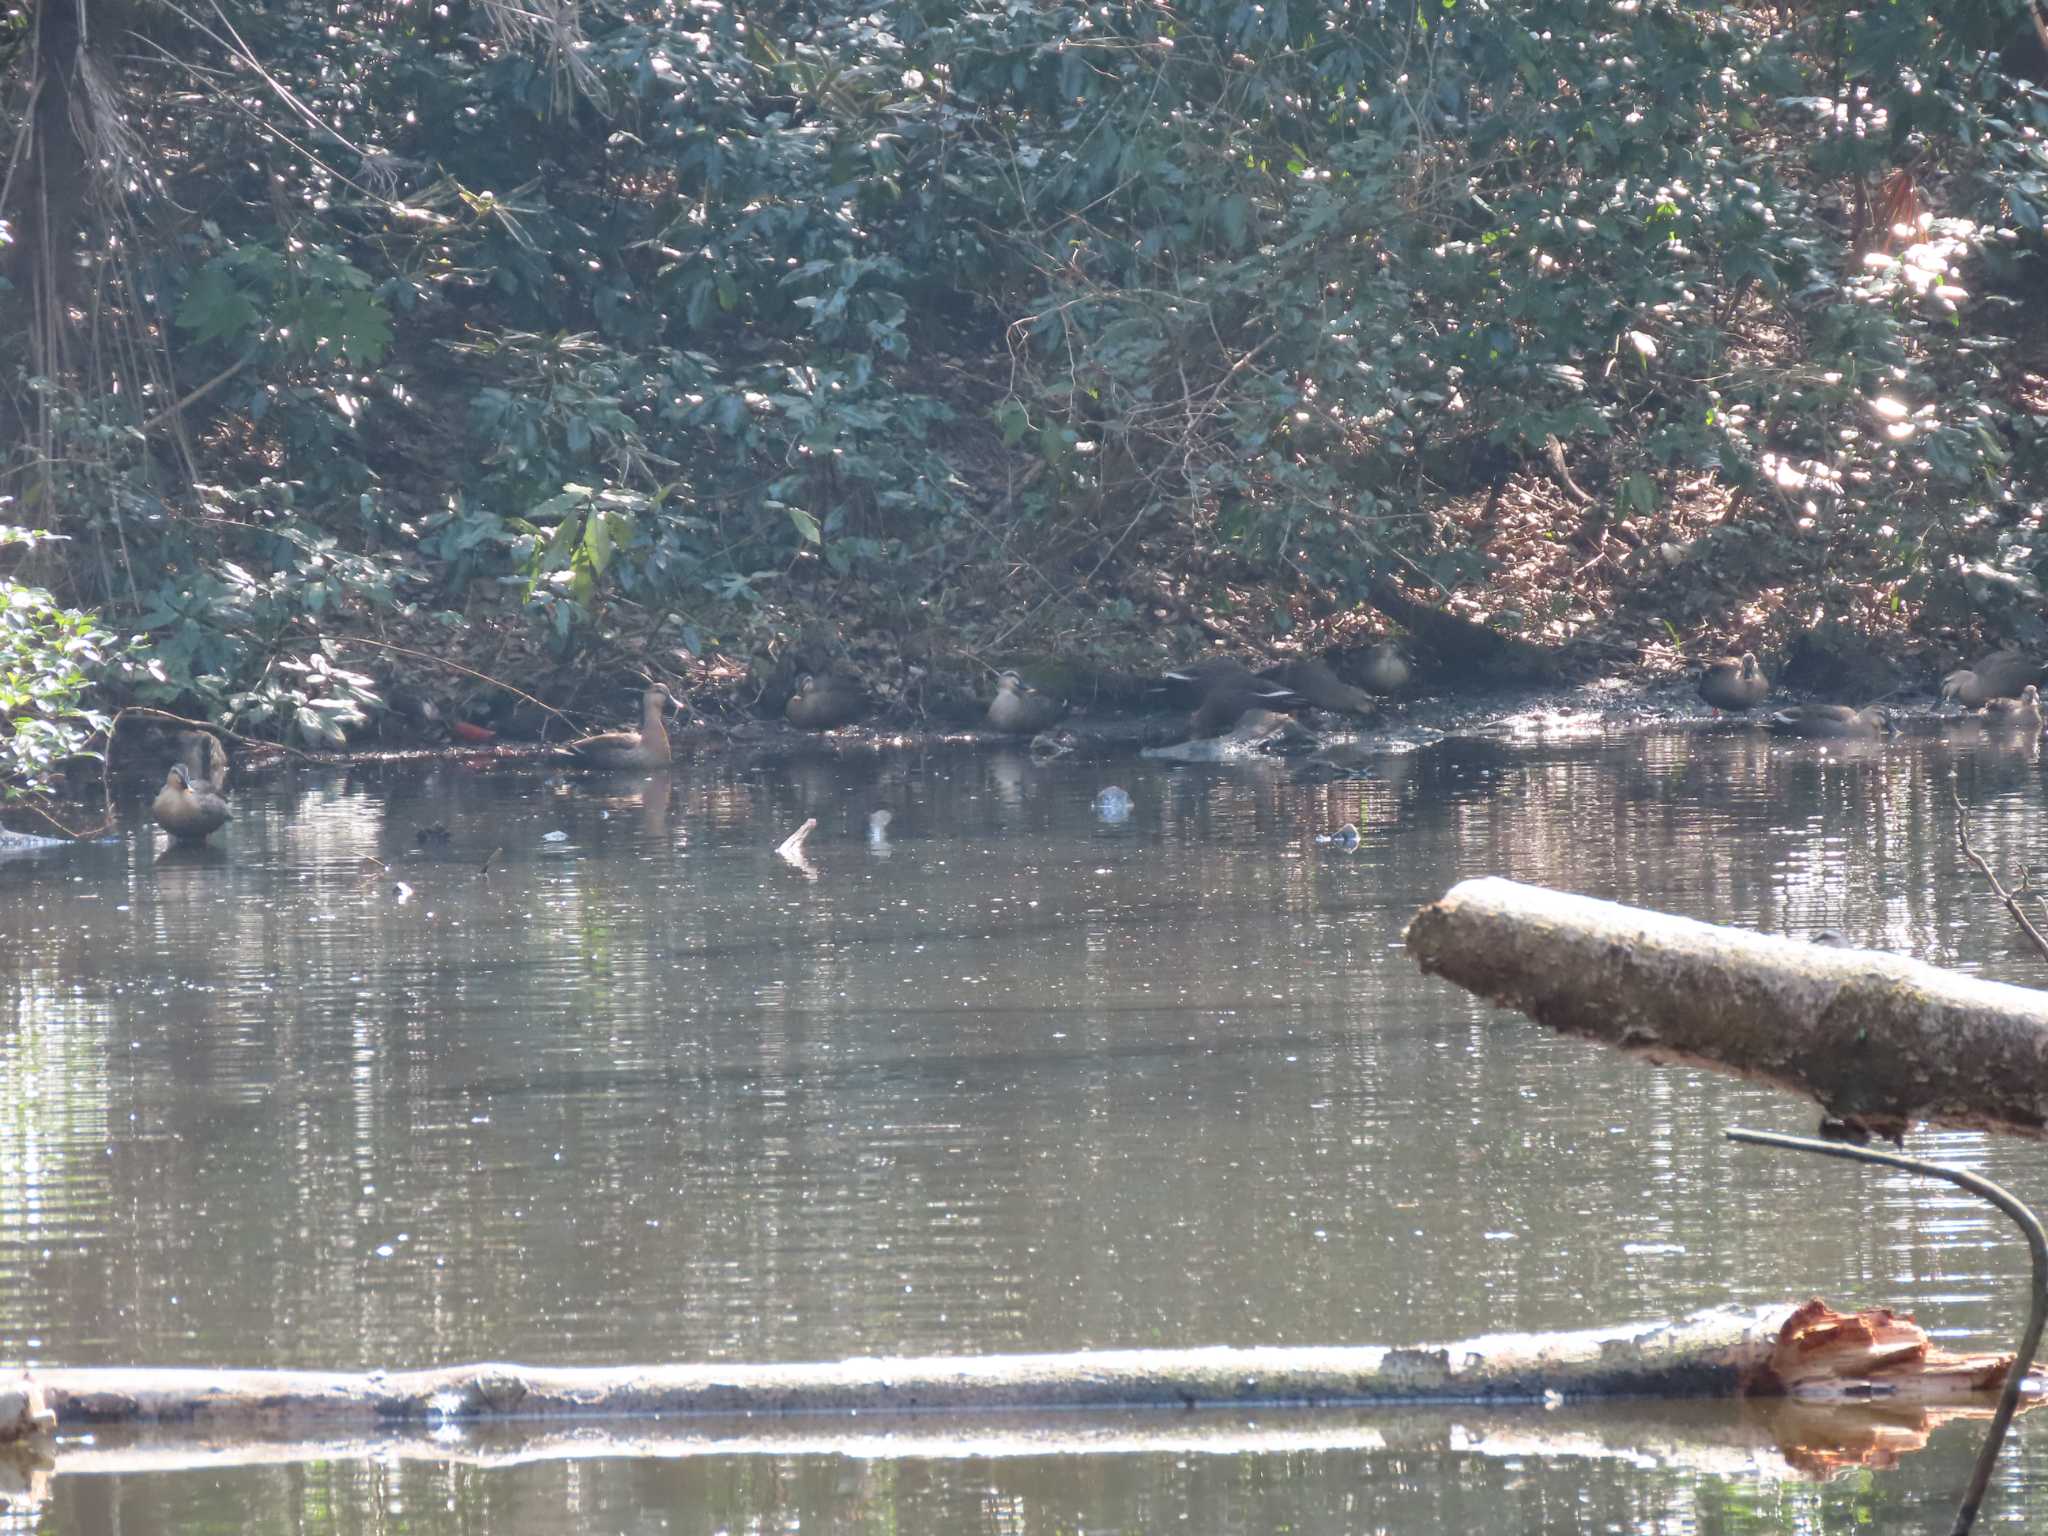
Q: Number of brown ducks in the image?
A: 12